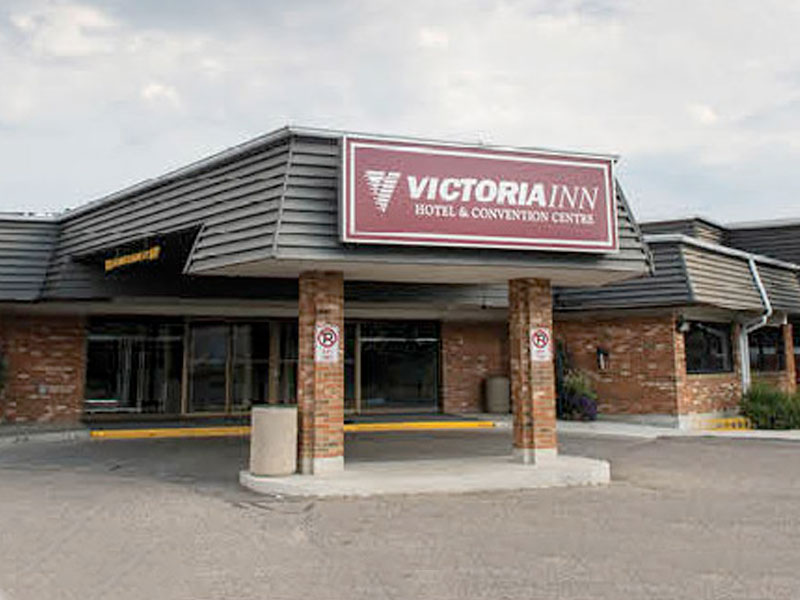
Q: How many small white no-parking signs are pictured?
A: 2